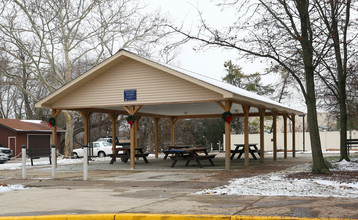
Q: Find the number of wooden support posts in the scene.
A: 13